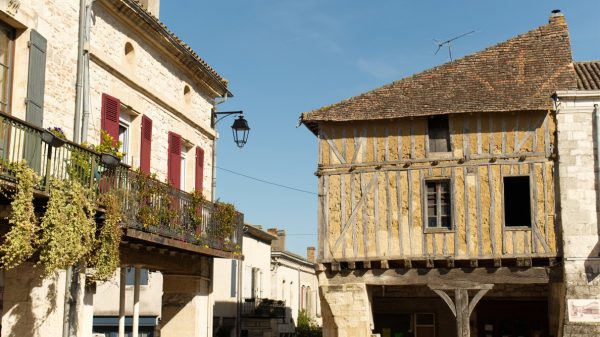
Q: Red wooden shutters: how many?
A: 4